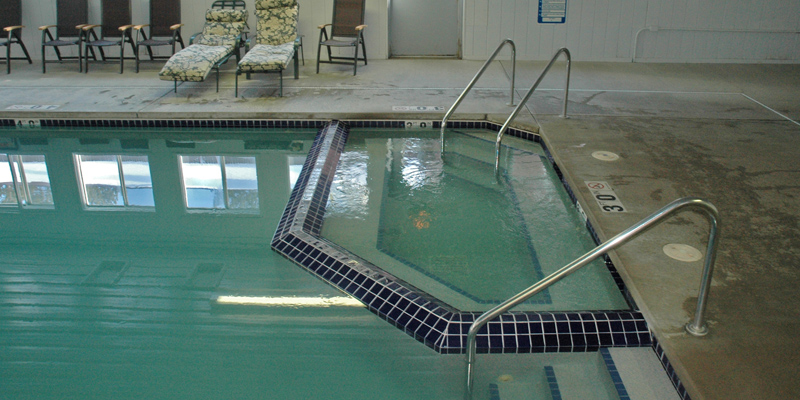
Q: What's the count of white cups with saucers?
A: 0